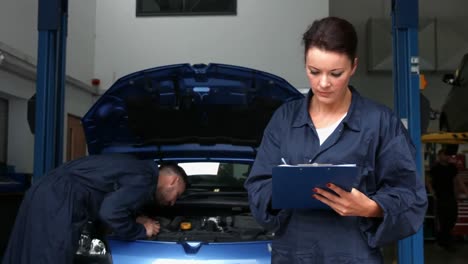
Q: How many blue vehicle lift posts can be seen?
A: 2